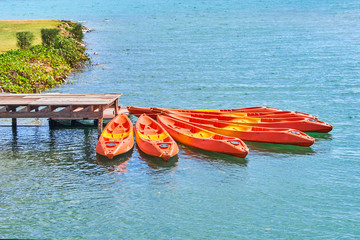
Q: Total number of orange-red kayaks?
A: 7